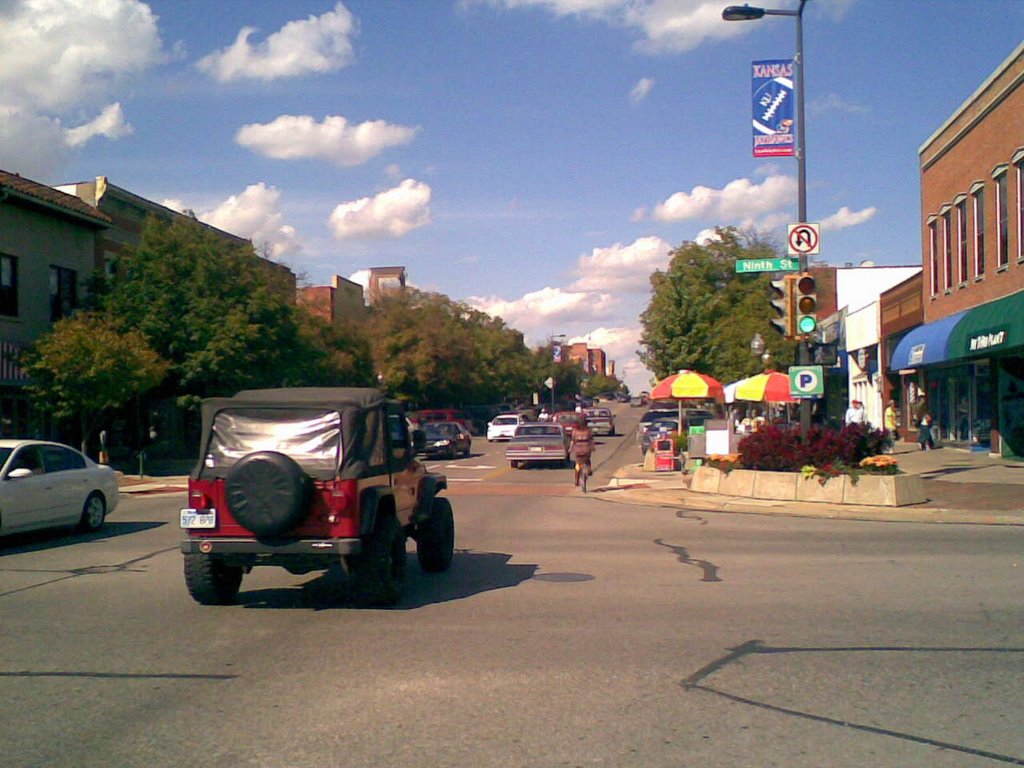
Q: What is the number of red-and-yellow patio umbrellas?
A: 2